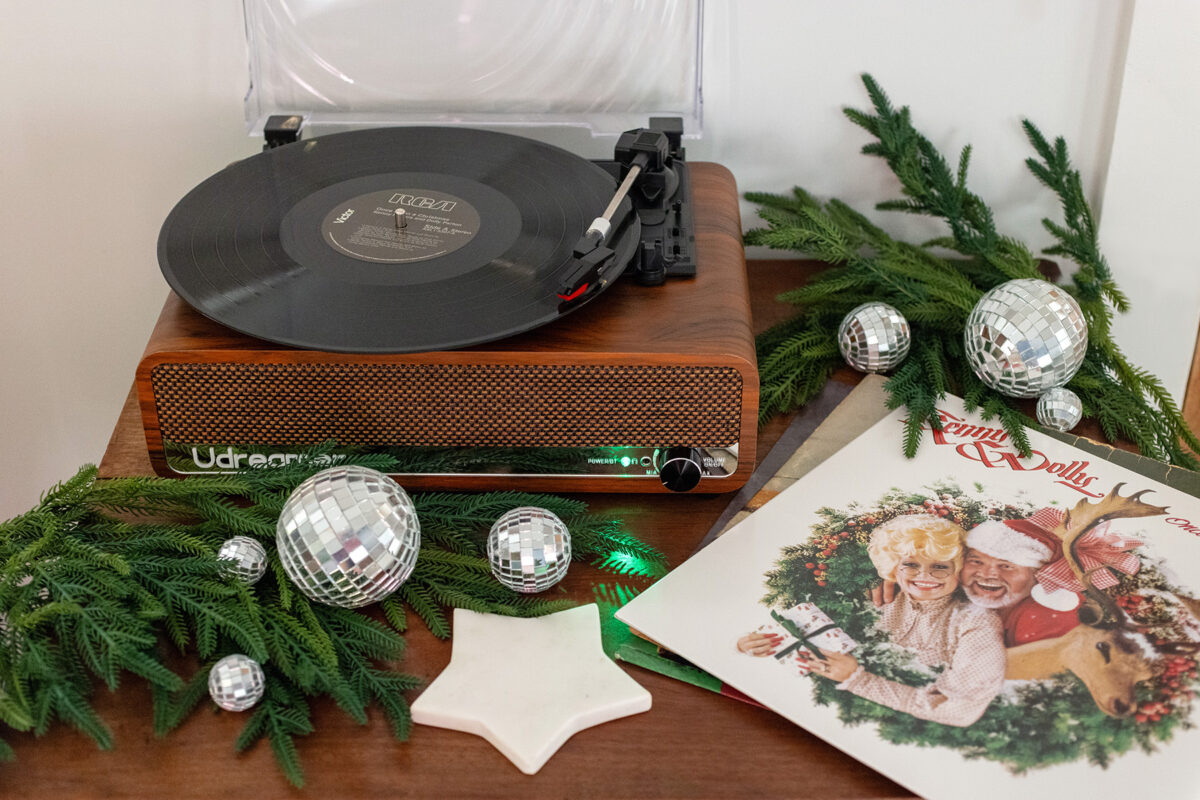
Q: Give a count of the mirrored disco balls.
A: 7